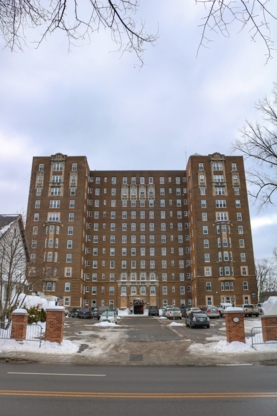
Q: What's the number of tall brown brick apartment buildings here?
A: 1